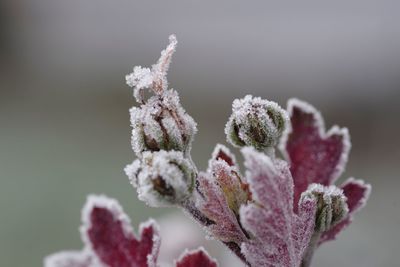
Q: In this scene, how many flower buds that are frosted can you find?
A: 4